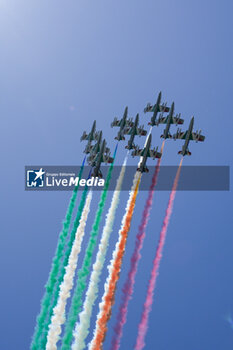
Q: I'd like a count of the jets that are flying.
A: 9